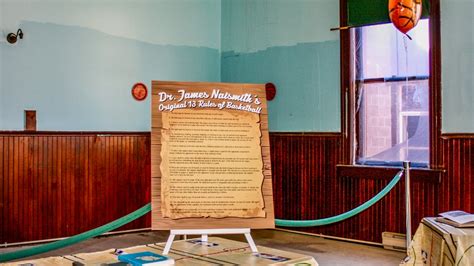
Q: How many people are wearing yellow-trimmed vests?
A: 0